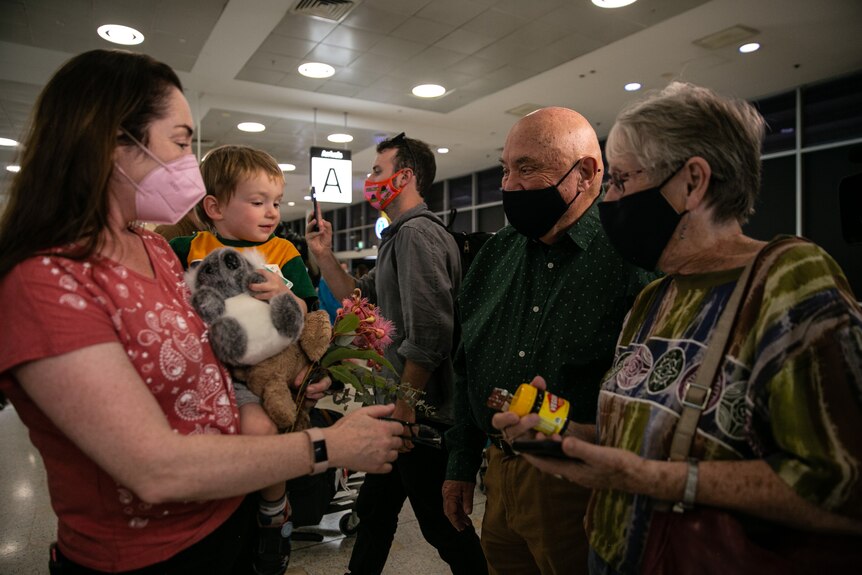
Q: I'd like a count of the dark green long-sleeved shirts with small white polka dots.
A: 1